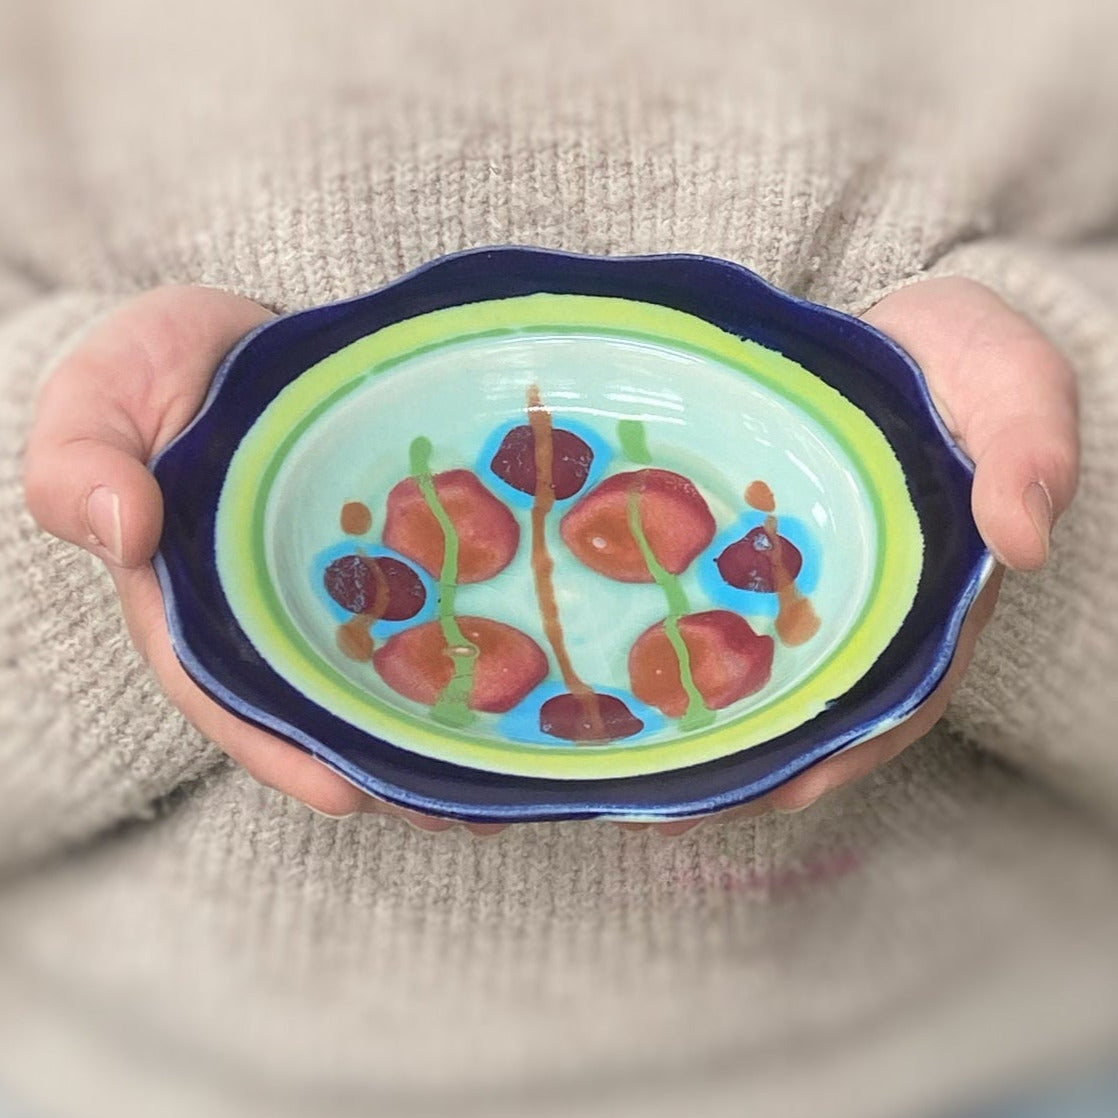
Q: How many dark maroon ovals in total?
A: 4